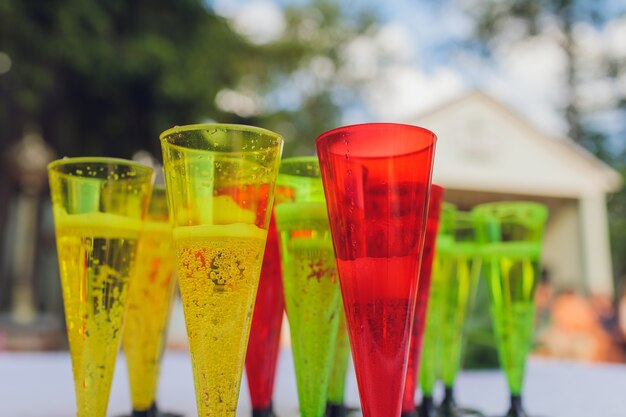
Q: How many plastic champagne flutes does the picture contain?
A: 11